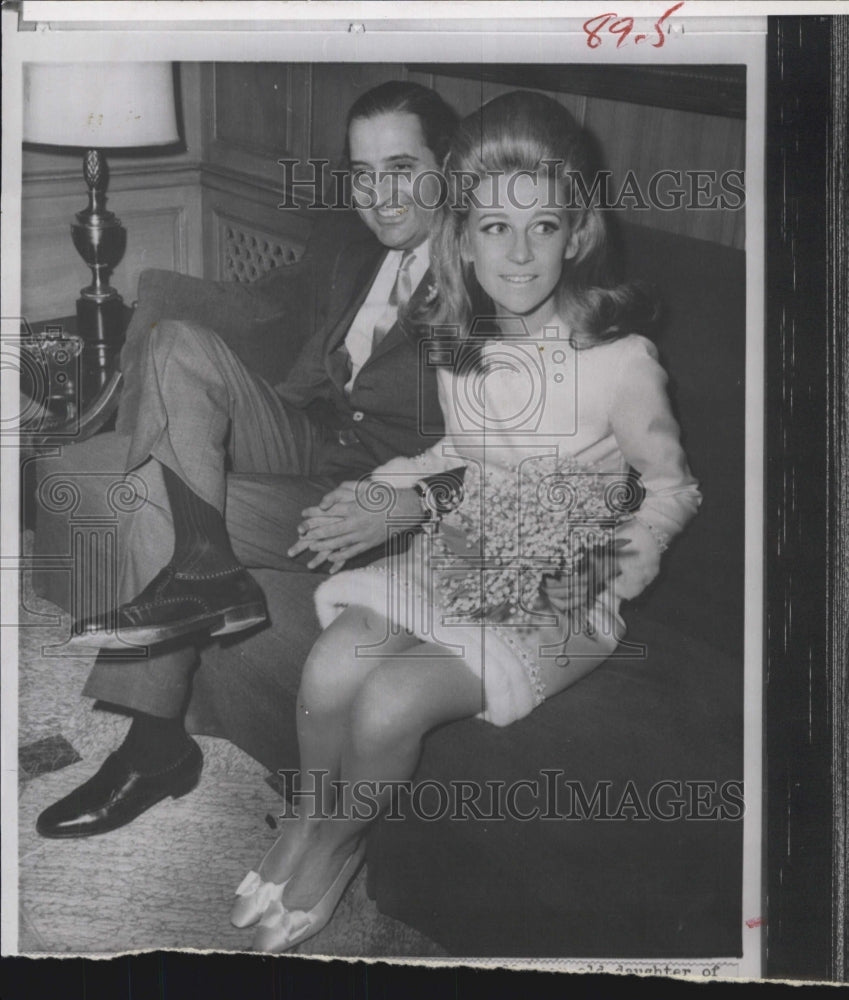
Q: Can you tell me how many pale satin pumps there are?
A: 2